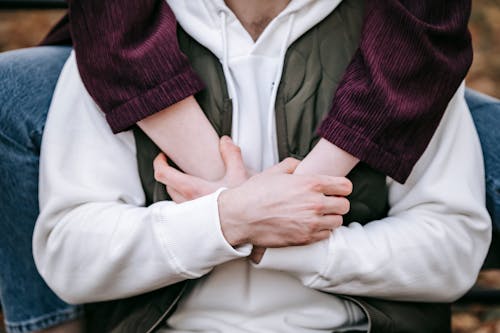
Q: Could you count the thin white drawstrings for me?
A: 2